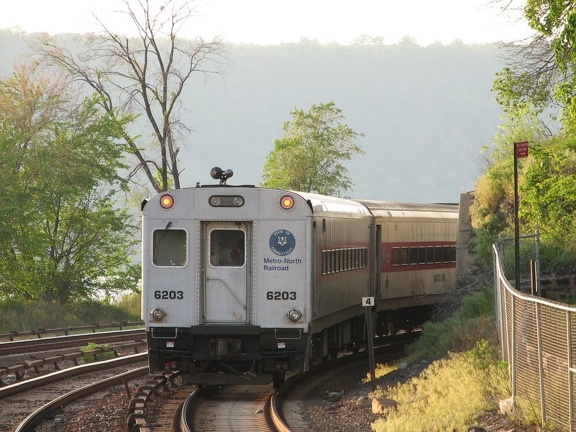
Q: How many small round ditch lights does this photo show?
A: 2